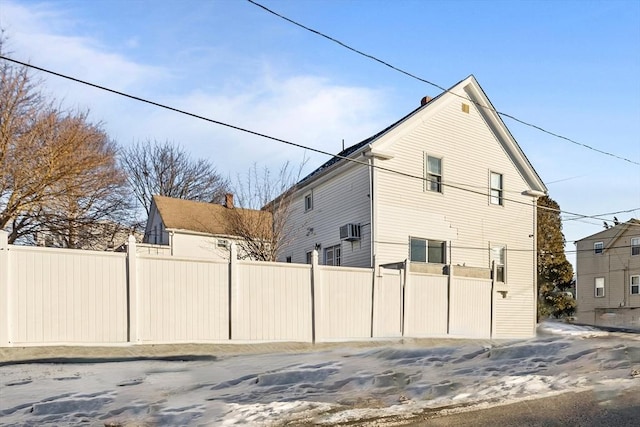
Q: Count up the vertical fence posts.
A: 8